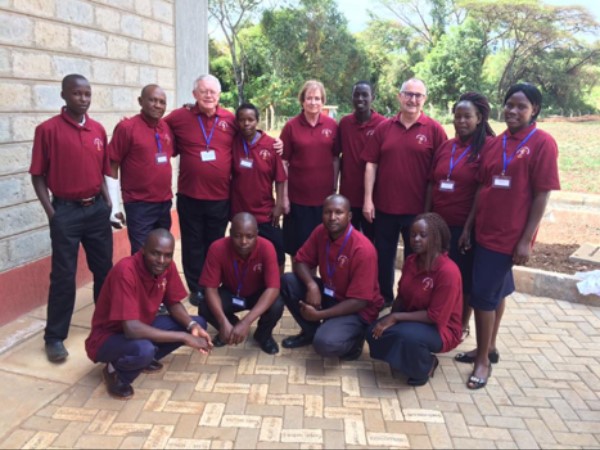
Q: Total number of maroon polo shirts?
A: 13